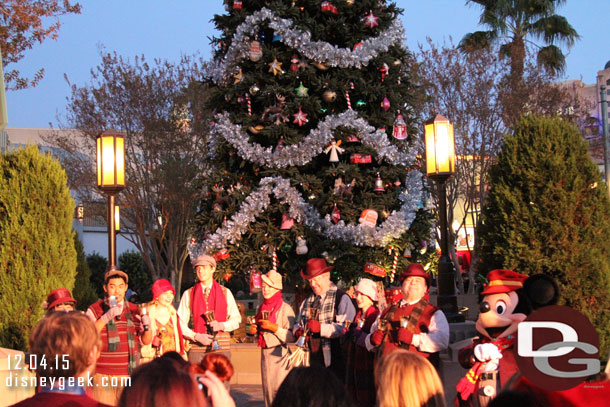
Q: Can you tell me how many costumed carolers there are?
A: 8